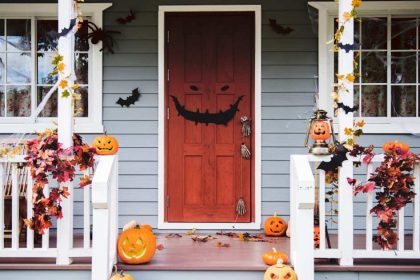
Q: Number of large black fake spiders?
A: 1